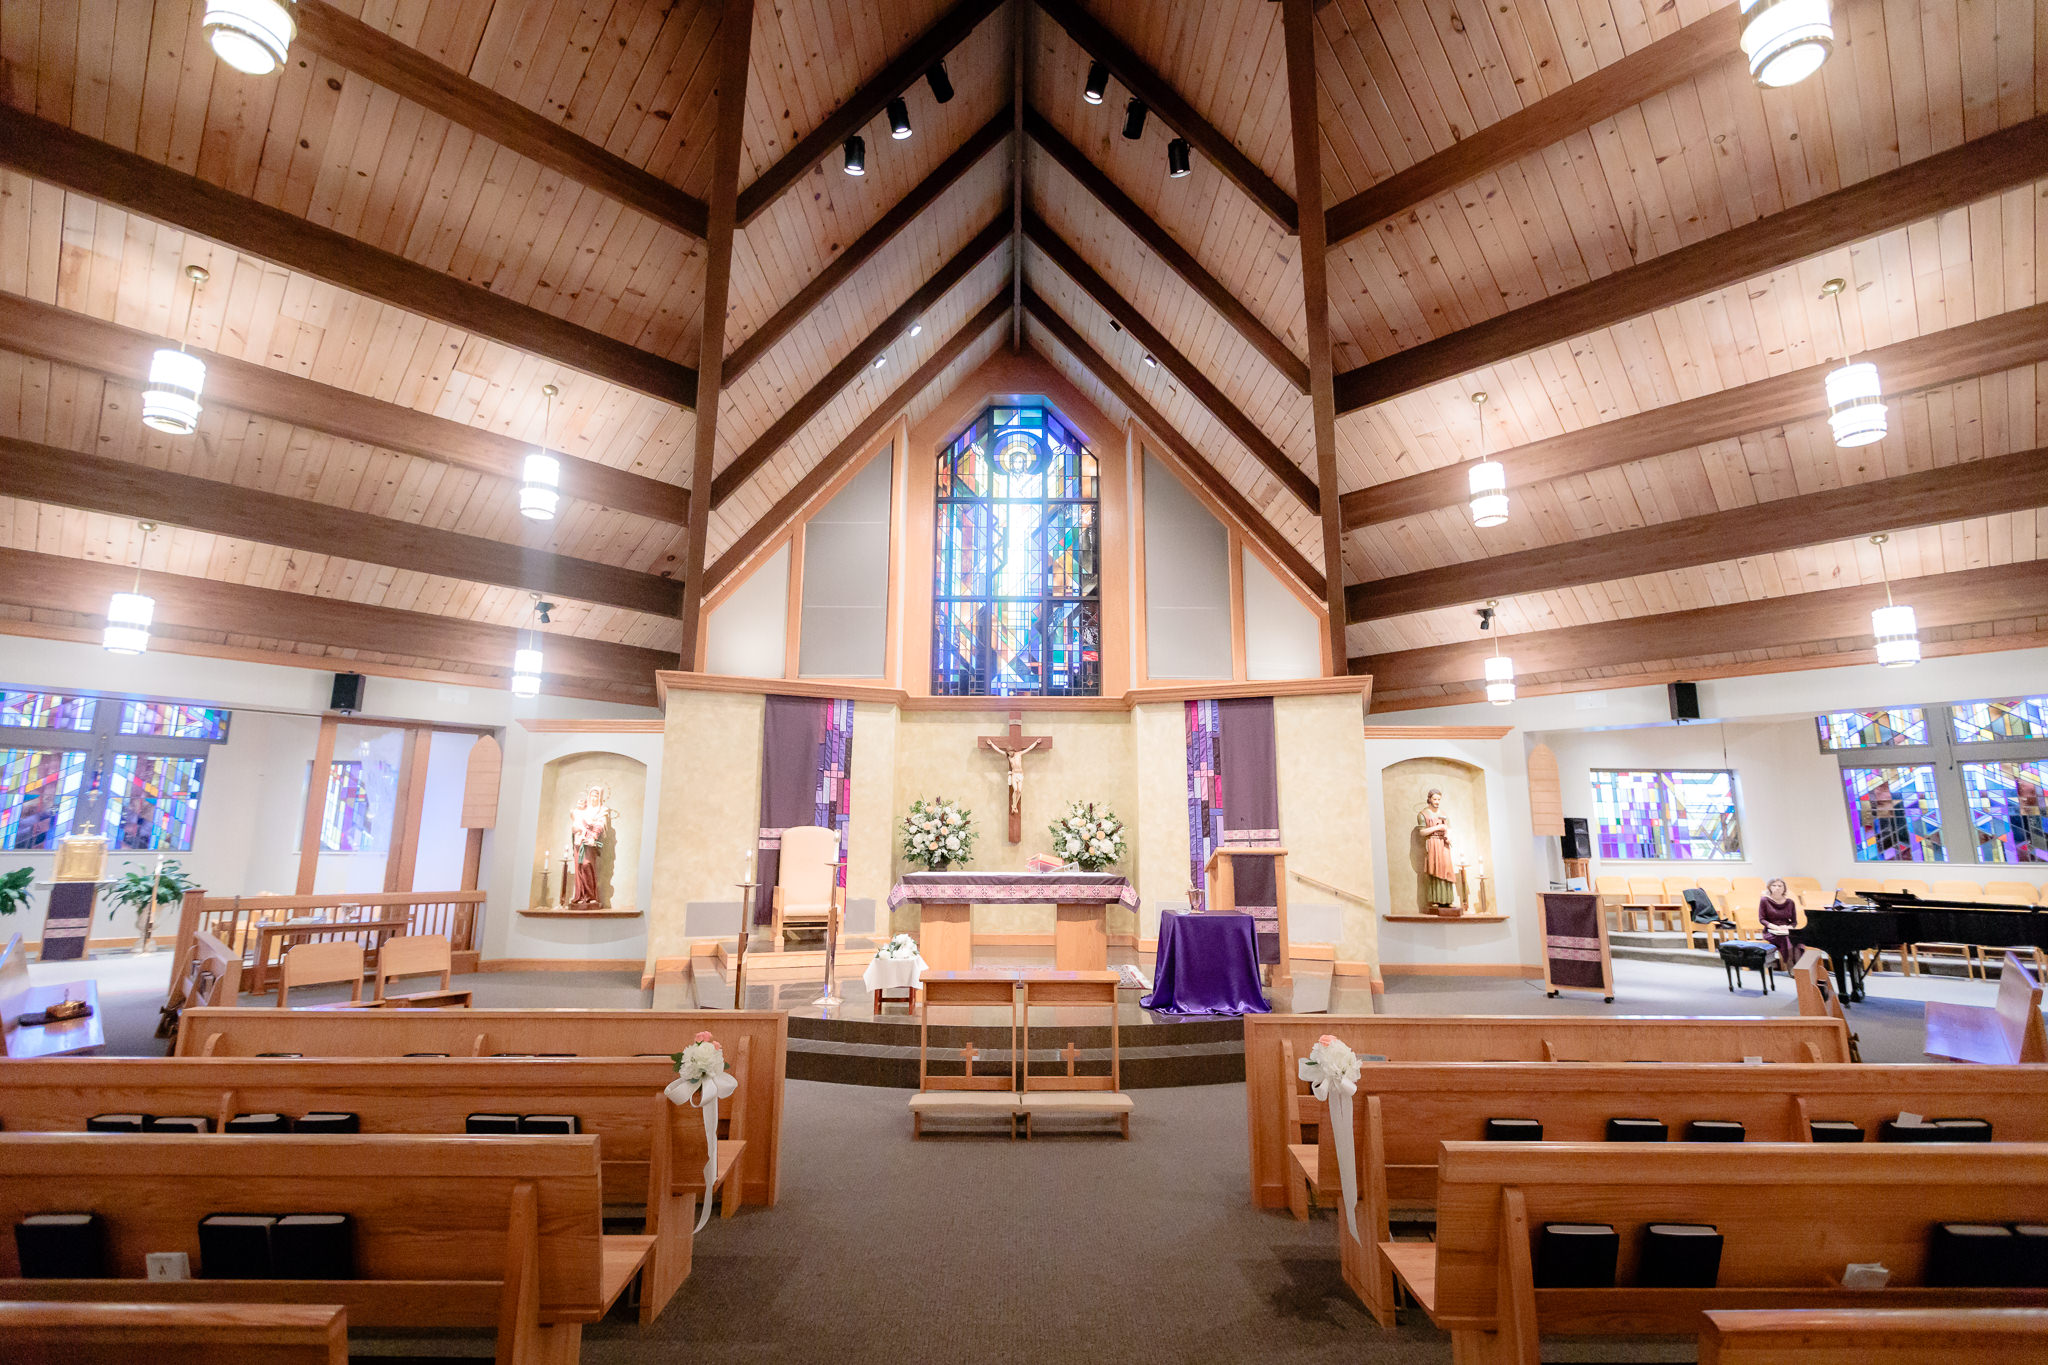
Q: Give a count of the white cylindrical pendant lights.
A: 10